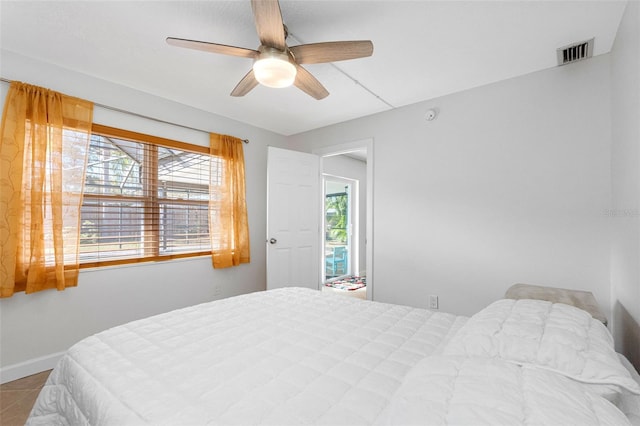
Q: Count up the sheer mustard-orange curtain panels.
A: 2